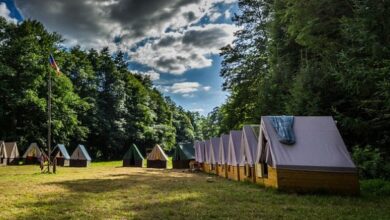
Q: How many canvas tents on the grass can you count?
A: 15